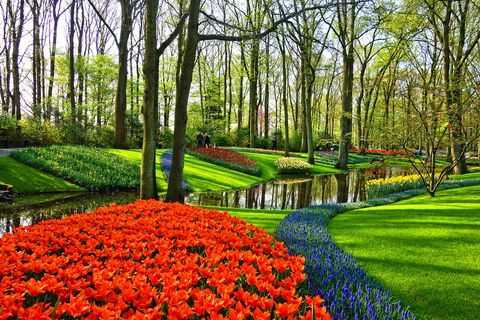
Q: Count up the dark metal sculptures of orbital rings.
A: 0